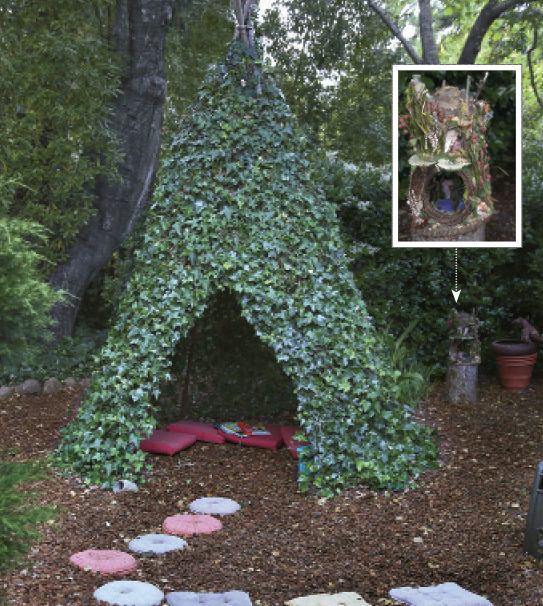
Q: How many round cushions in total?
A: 5